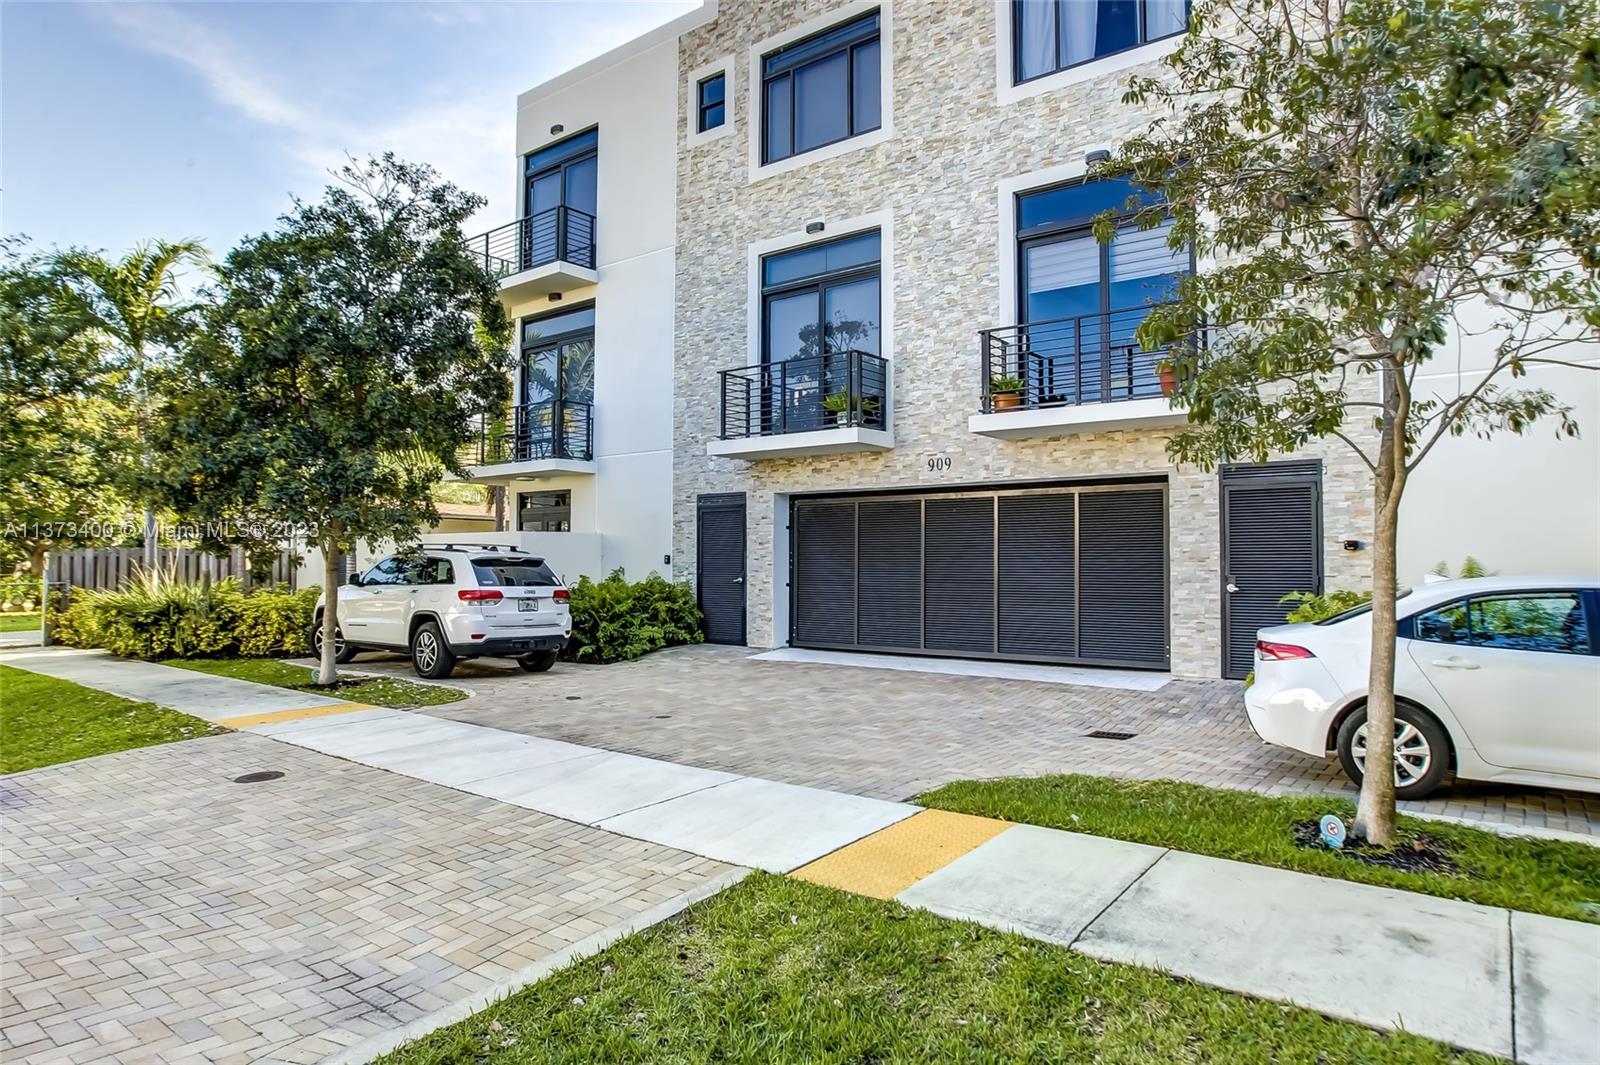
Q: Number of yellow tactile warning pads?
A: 2